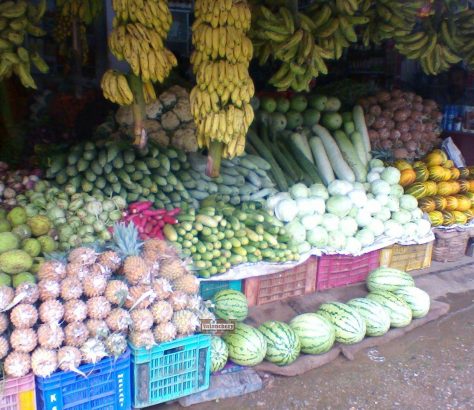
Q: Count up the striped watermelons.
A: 10